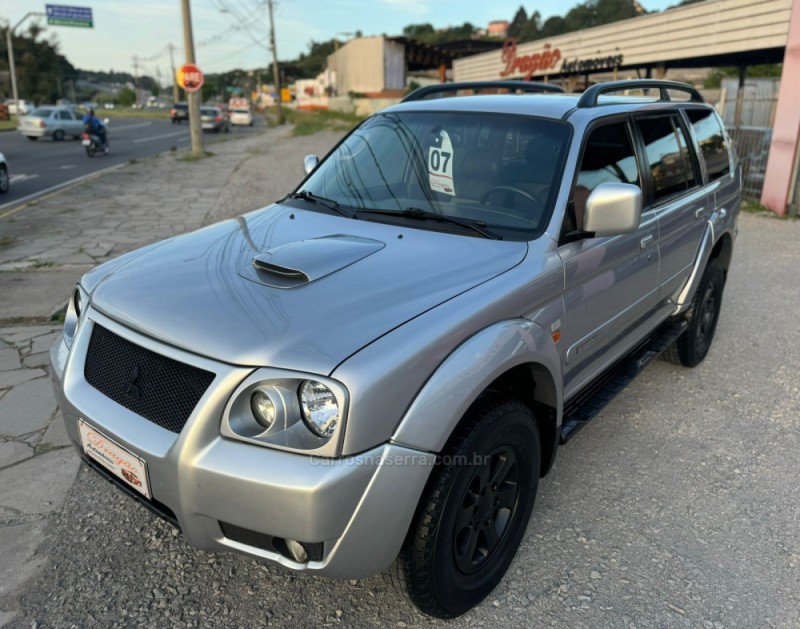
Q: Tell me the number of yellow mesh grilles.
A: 0